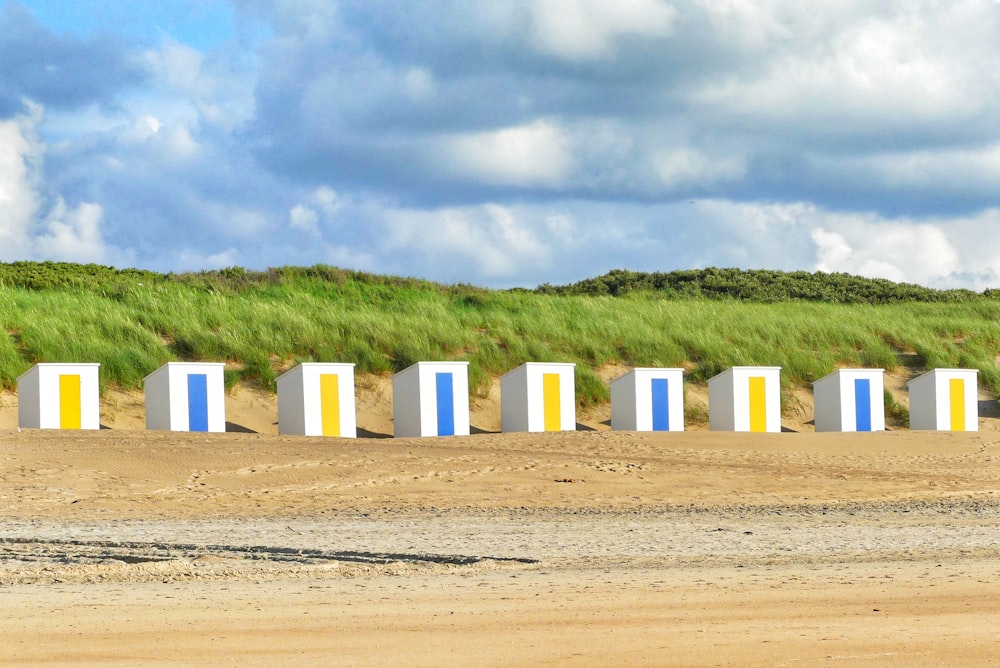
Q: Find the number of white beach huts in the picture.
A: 9